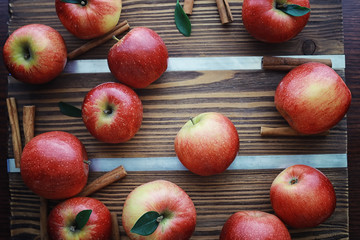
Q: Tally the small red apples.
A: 12